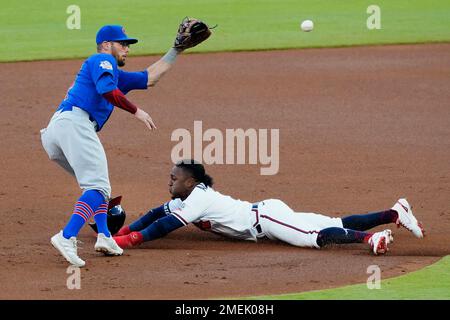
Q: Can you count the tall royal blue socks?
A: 2